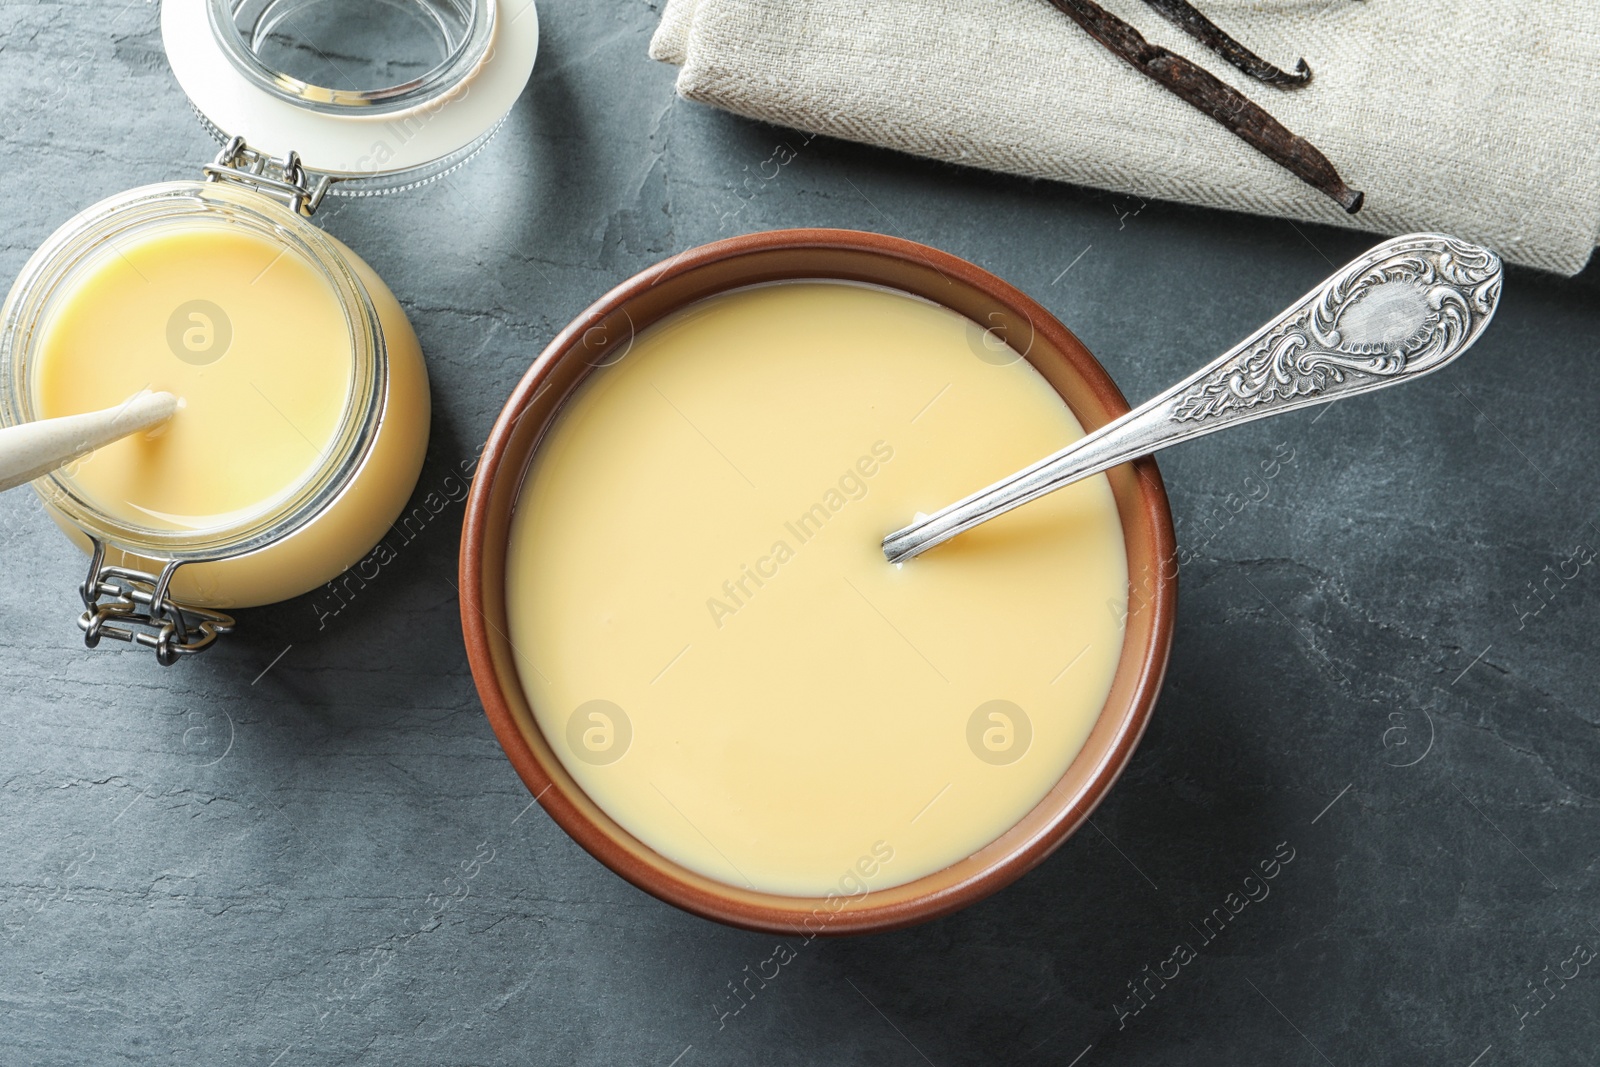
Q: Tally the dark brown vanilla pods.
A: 2